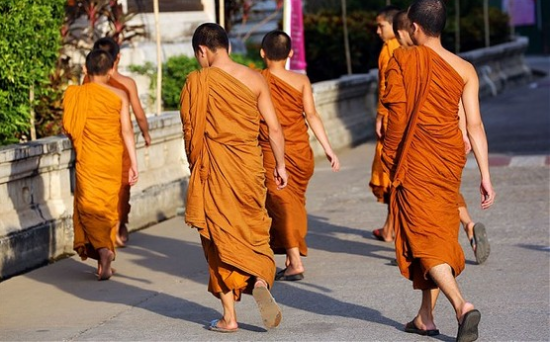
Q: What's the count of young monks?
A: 7